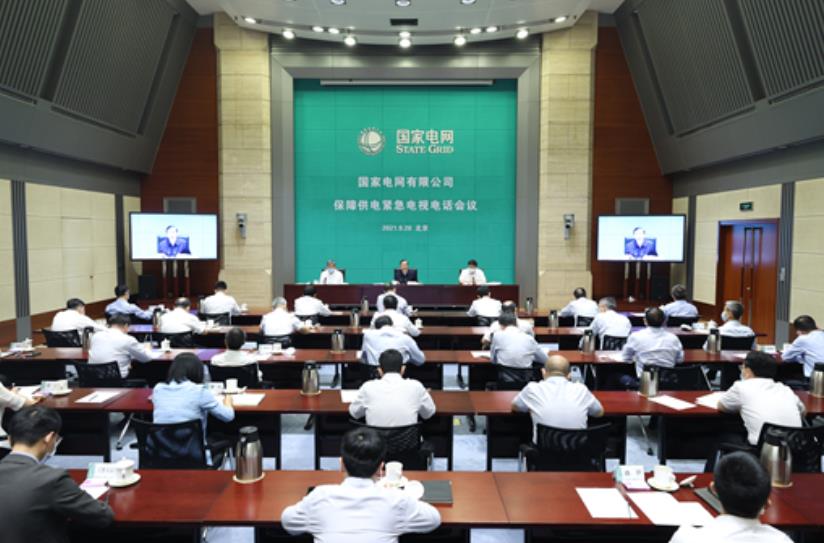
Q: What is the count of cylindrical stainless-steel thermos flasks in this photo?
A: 15